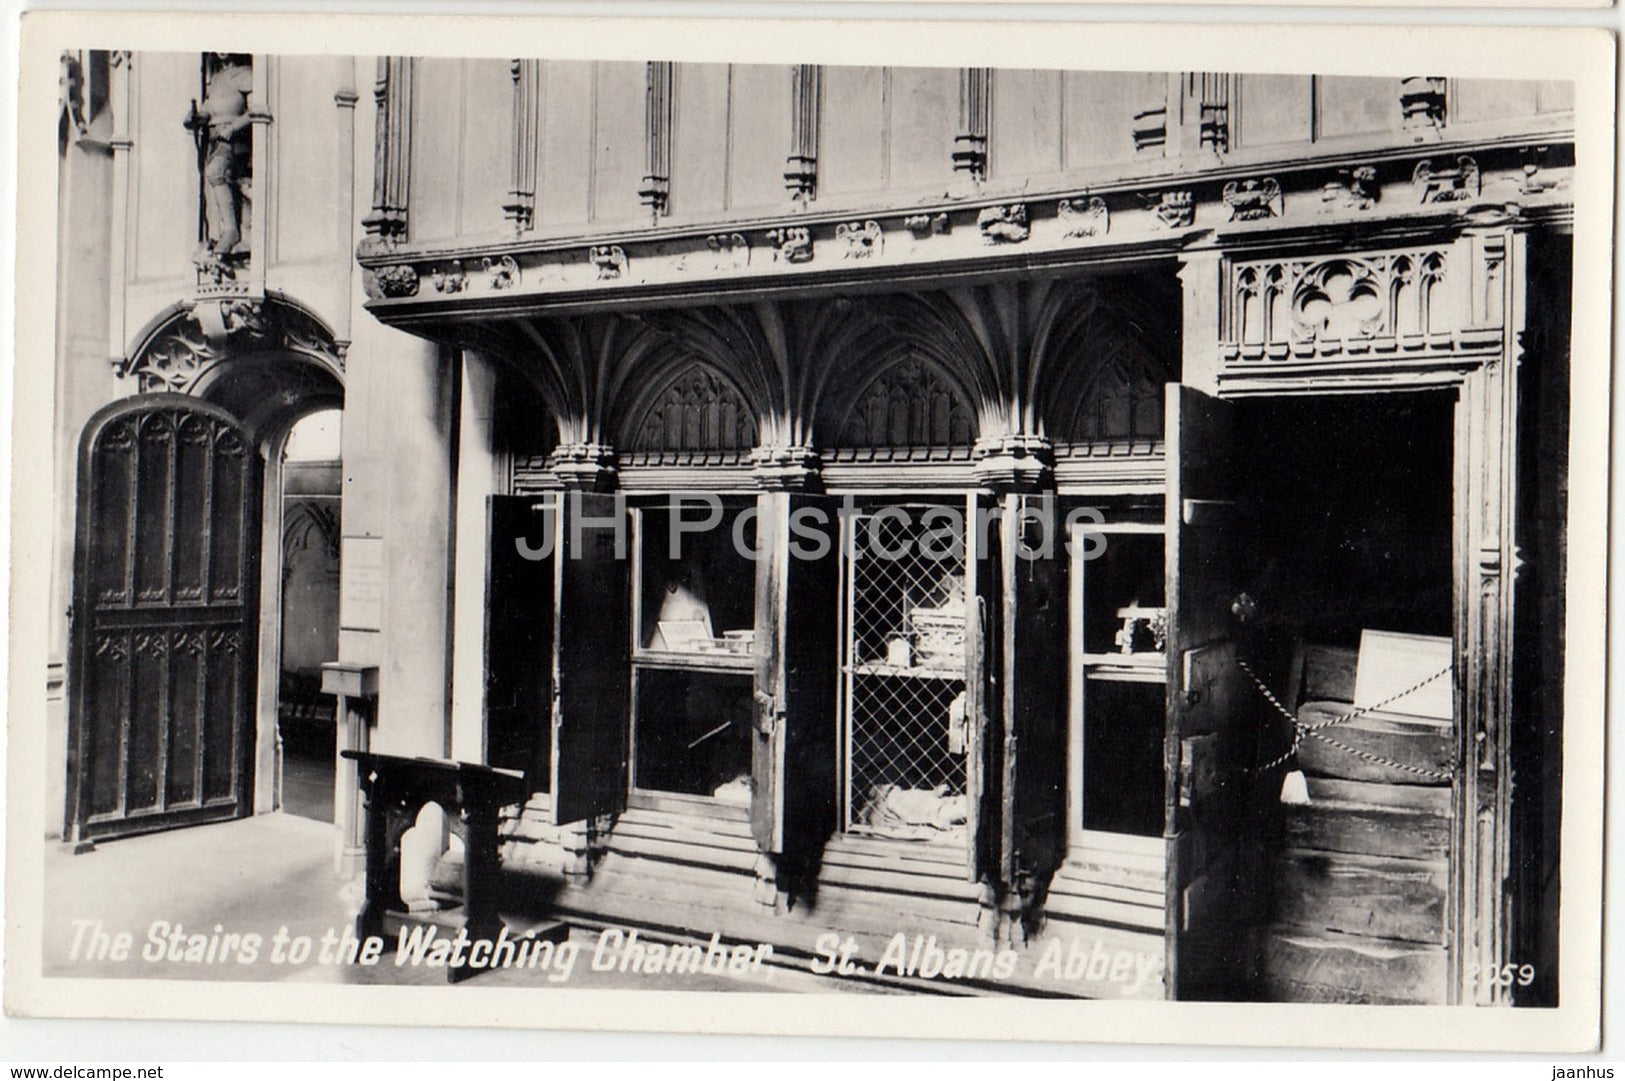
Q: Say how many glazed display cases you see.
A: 3